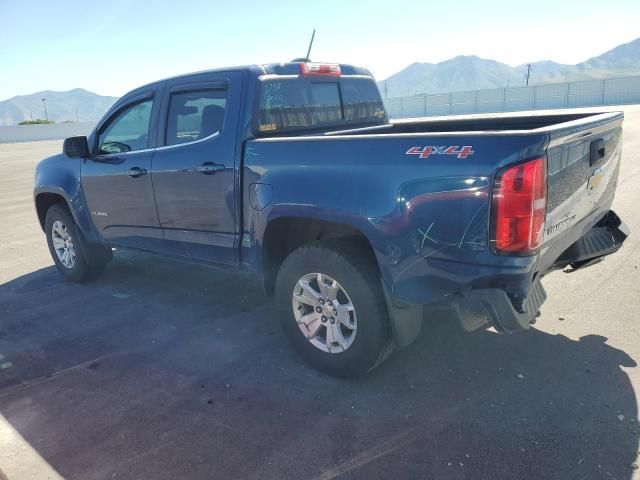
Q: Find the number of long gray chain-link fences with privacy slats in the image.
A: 1